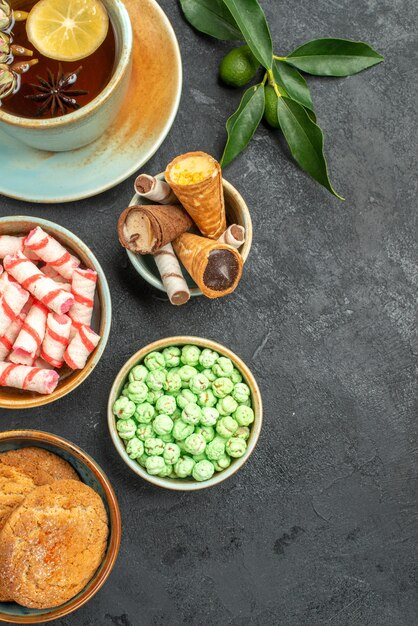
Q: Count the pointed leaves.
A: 6